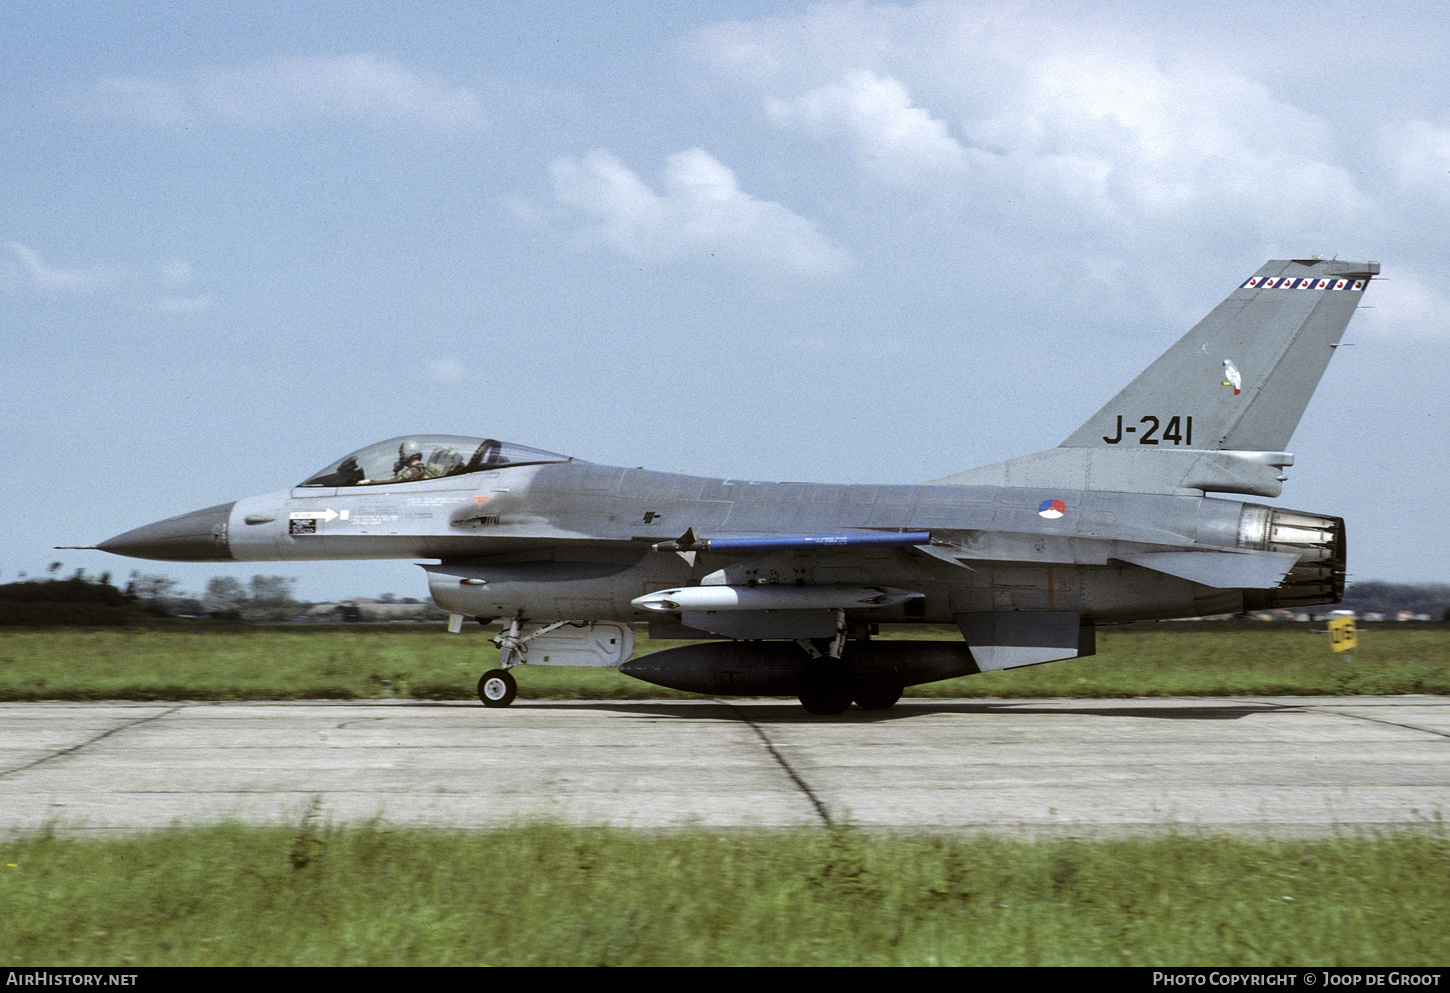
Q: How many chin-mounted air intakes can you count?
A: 1